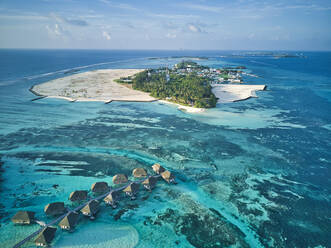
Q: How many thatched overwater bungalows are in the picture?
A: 14